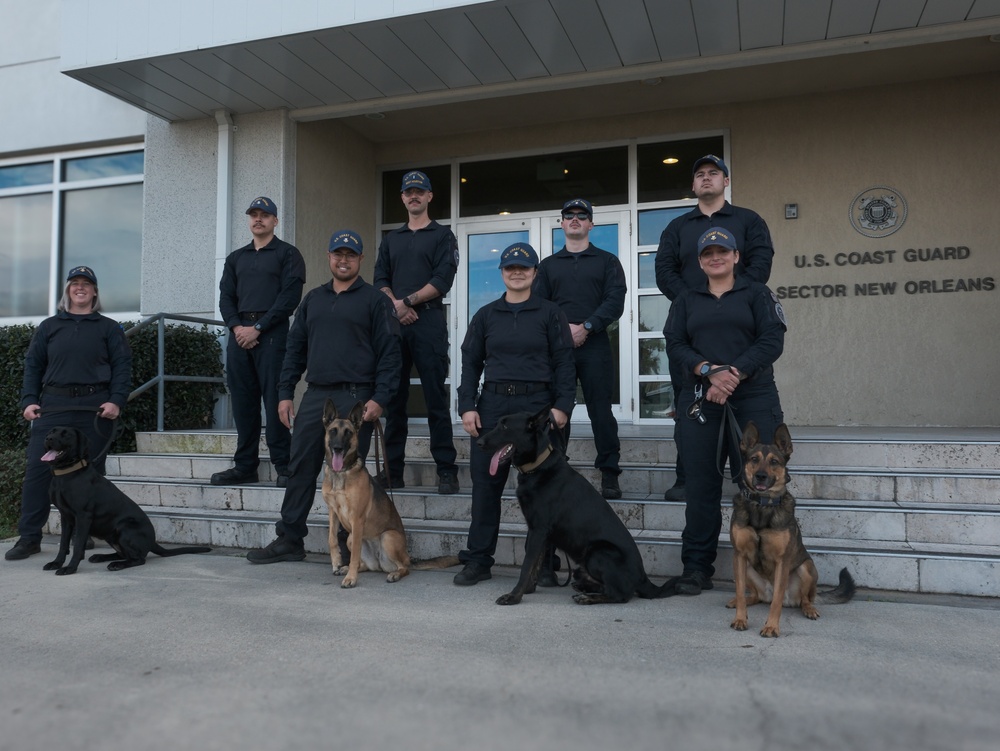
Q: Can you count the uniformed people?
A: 8